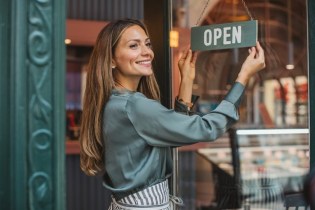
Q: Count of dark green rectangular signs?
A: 1